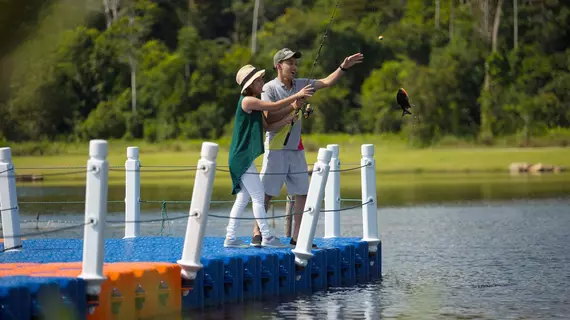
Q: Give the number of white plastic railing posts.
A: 7